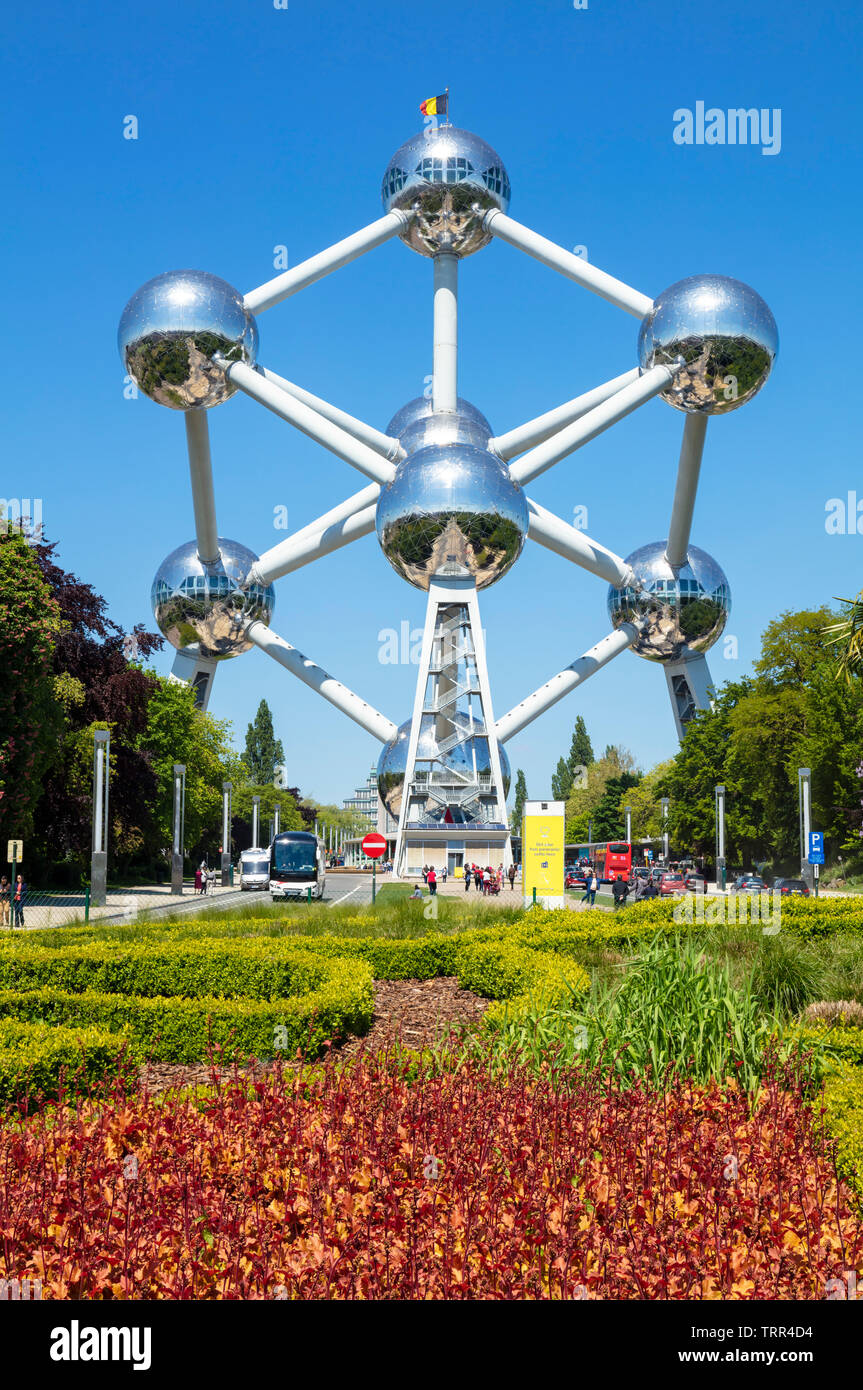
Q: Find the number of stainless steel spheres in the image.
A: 9